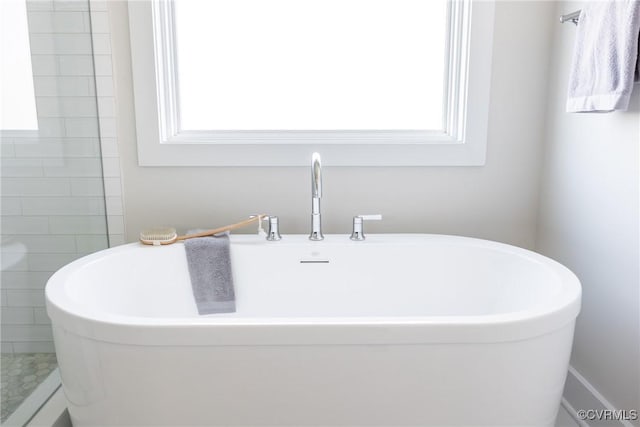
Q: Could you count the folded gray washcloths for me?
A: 1